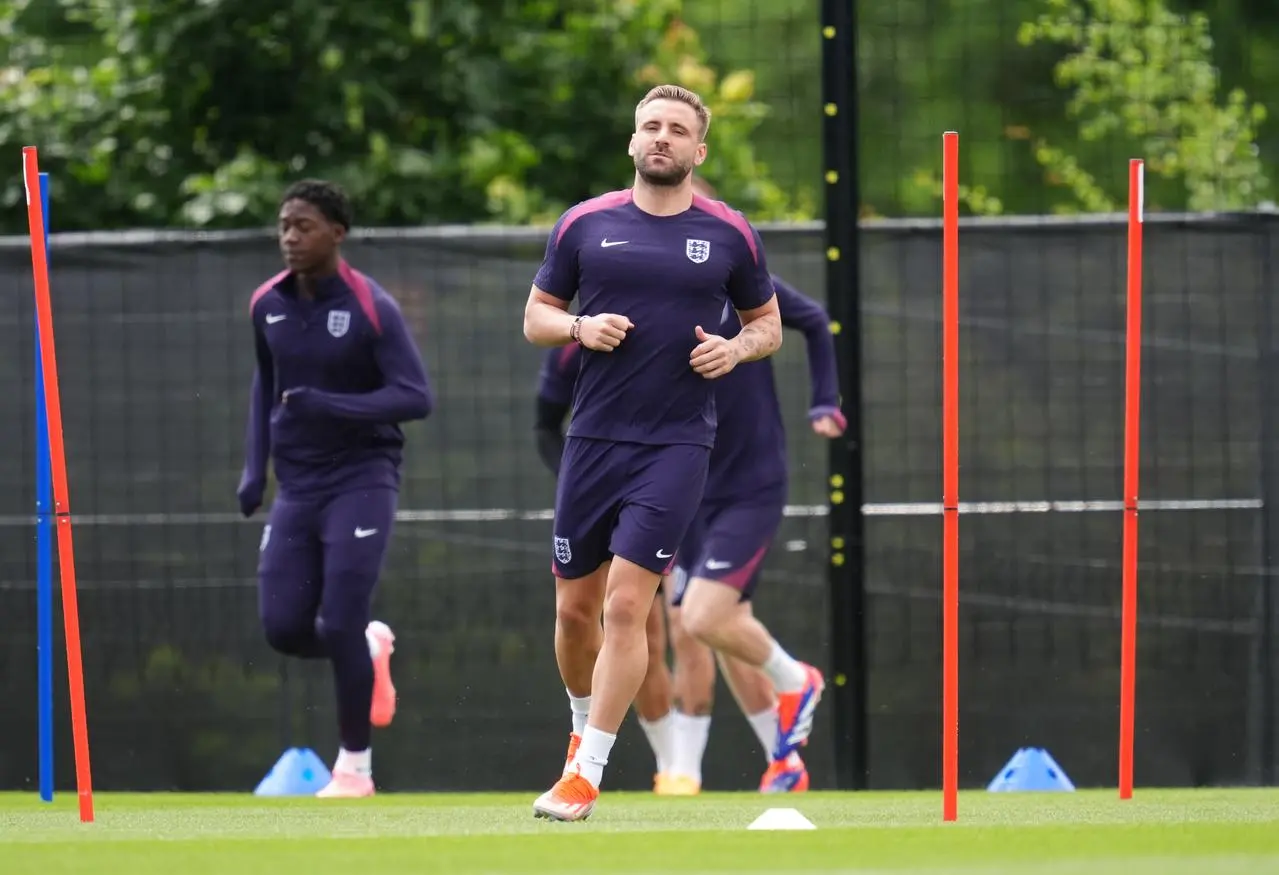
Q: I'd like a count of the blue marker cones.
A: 2